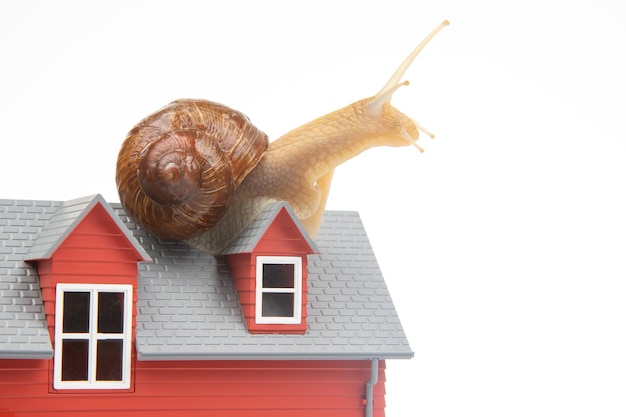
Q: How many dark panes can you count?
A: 6